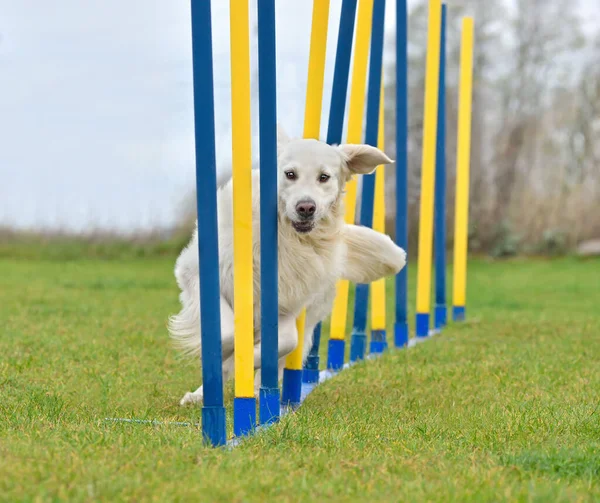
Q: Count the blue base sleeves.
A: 12